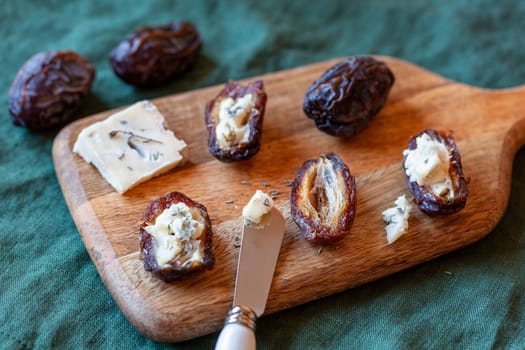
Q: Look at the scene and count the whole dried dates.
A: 3